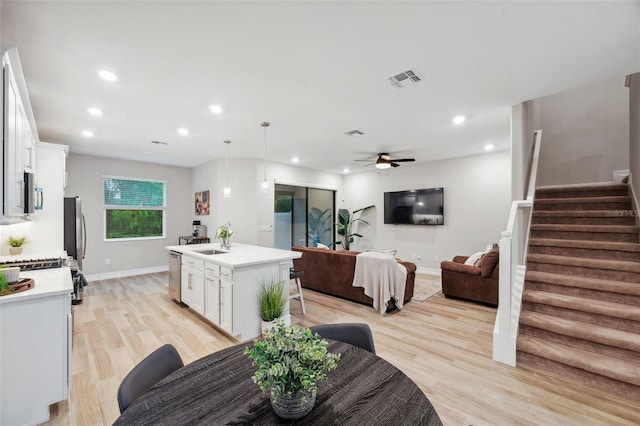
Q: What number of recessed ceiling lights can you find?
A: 9